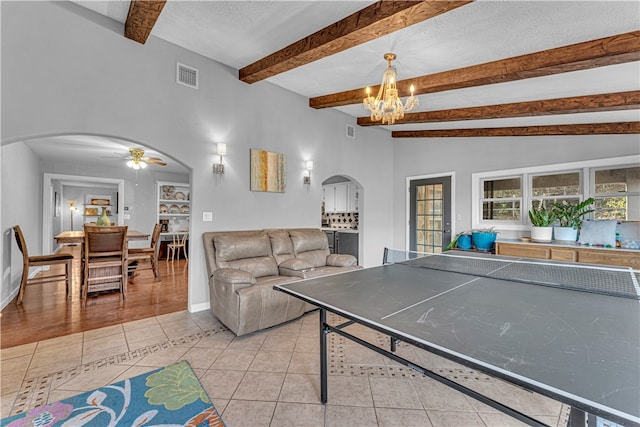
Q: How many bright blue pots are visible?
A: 2